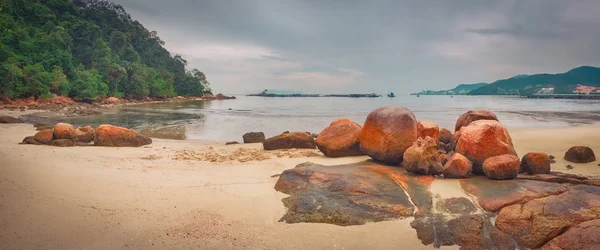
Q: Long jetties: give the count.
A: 1